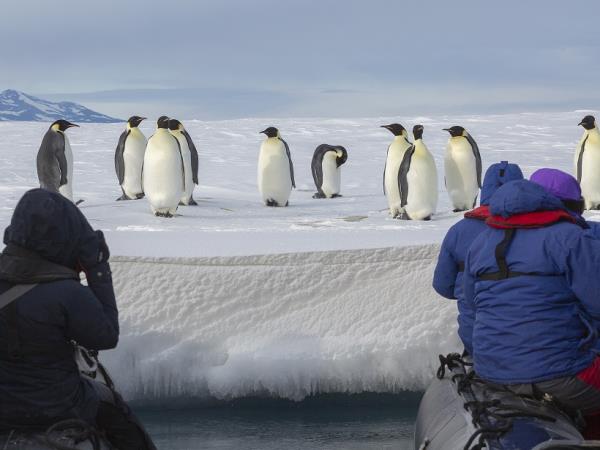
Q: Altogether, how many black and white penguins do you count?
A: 10